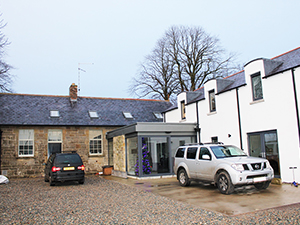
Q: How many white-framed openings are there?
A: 3